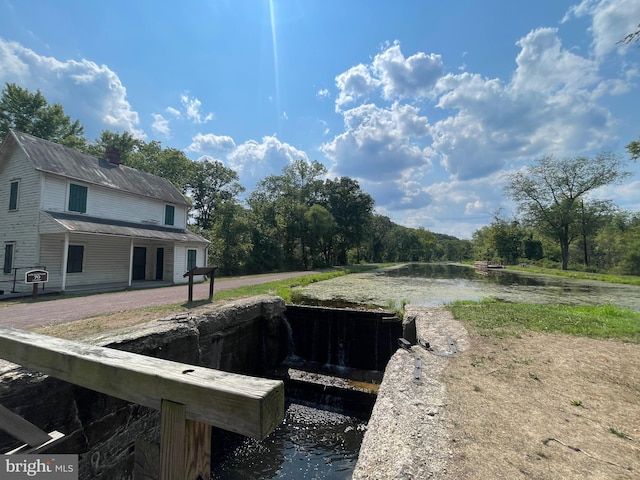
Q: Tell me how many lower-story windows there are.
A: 3